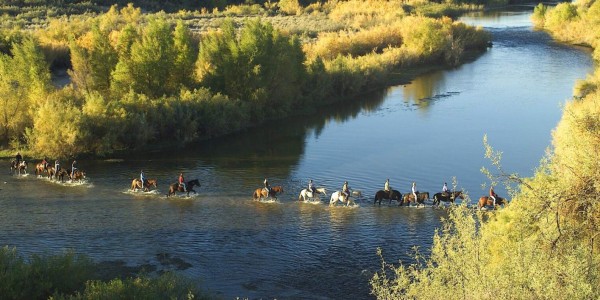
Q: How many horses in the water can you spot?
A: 13